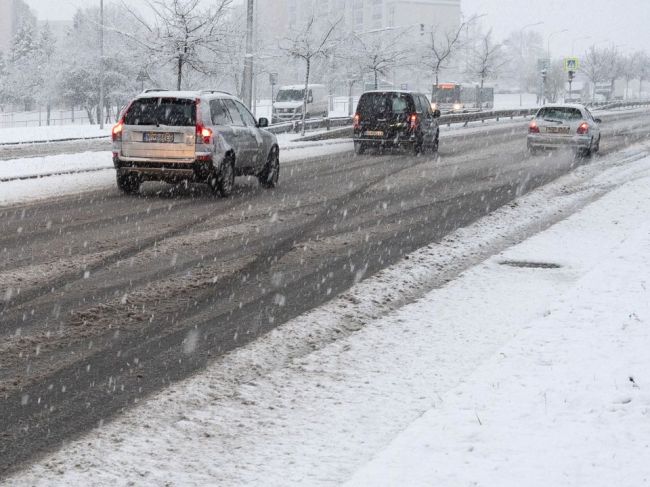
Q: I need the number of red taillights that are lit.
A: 6